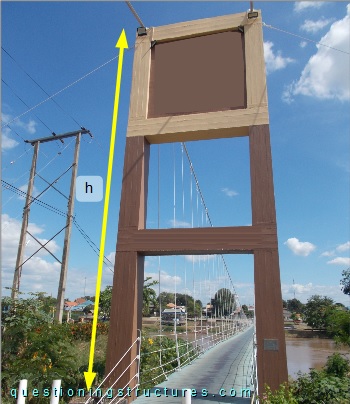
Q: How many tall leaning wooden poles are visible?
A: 2